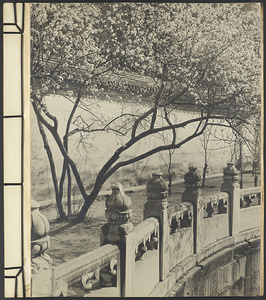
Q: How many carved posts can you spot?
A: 5